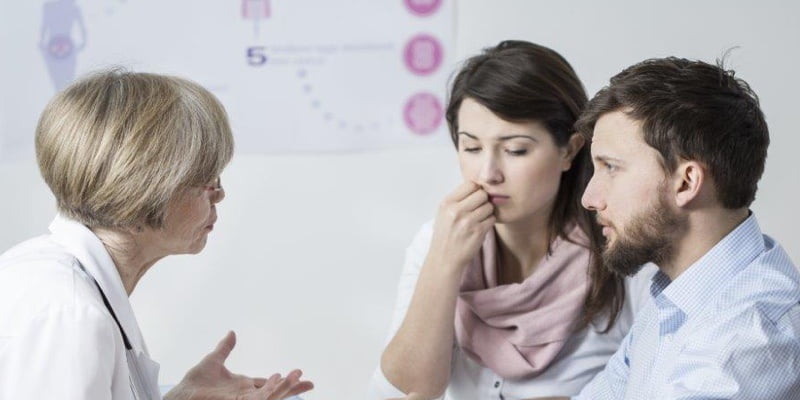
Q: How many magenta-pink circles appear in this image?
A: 3